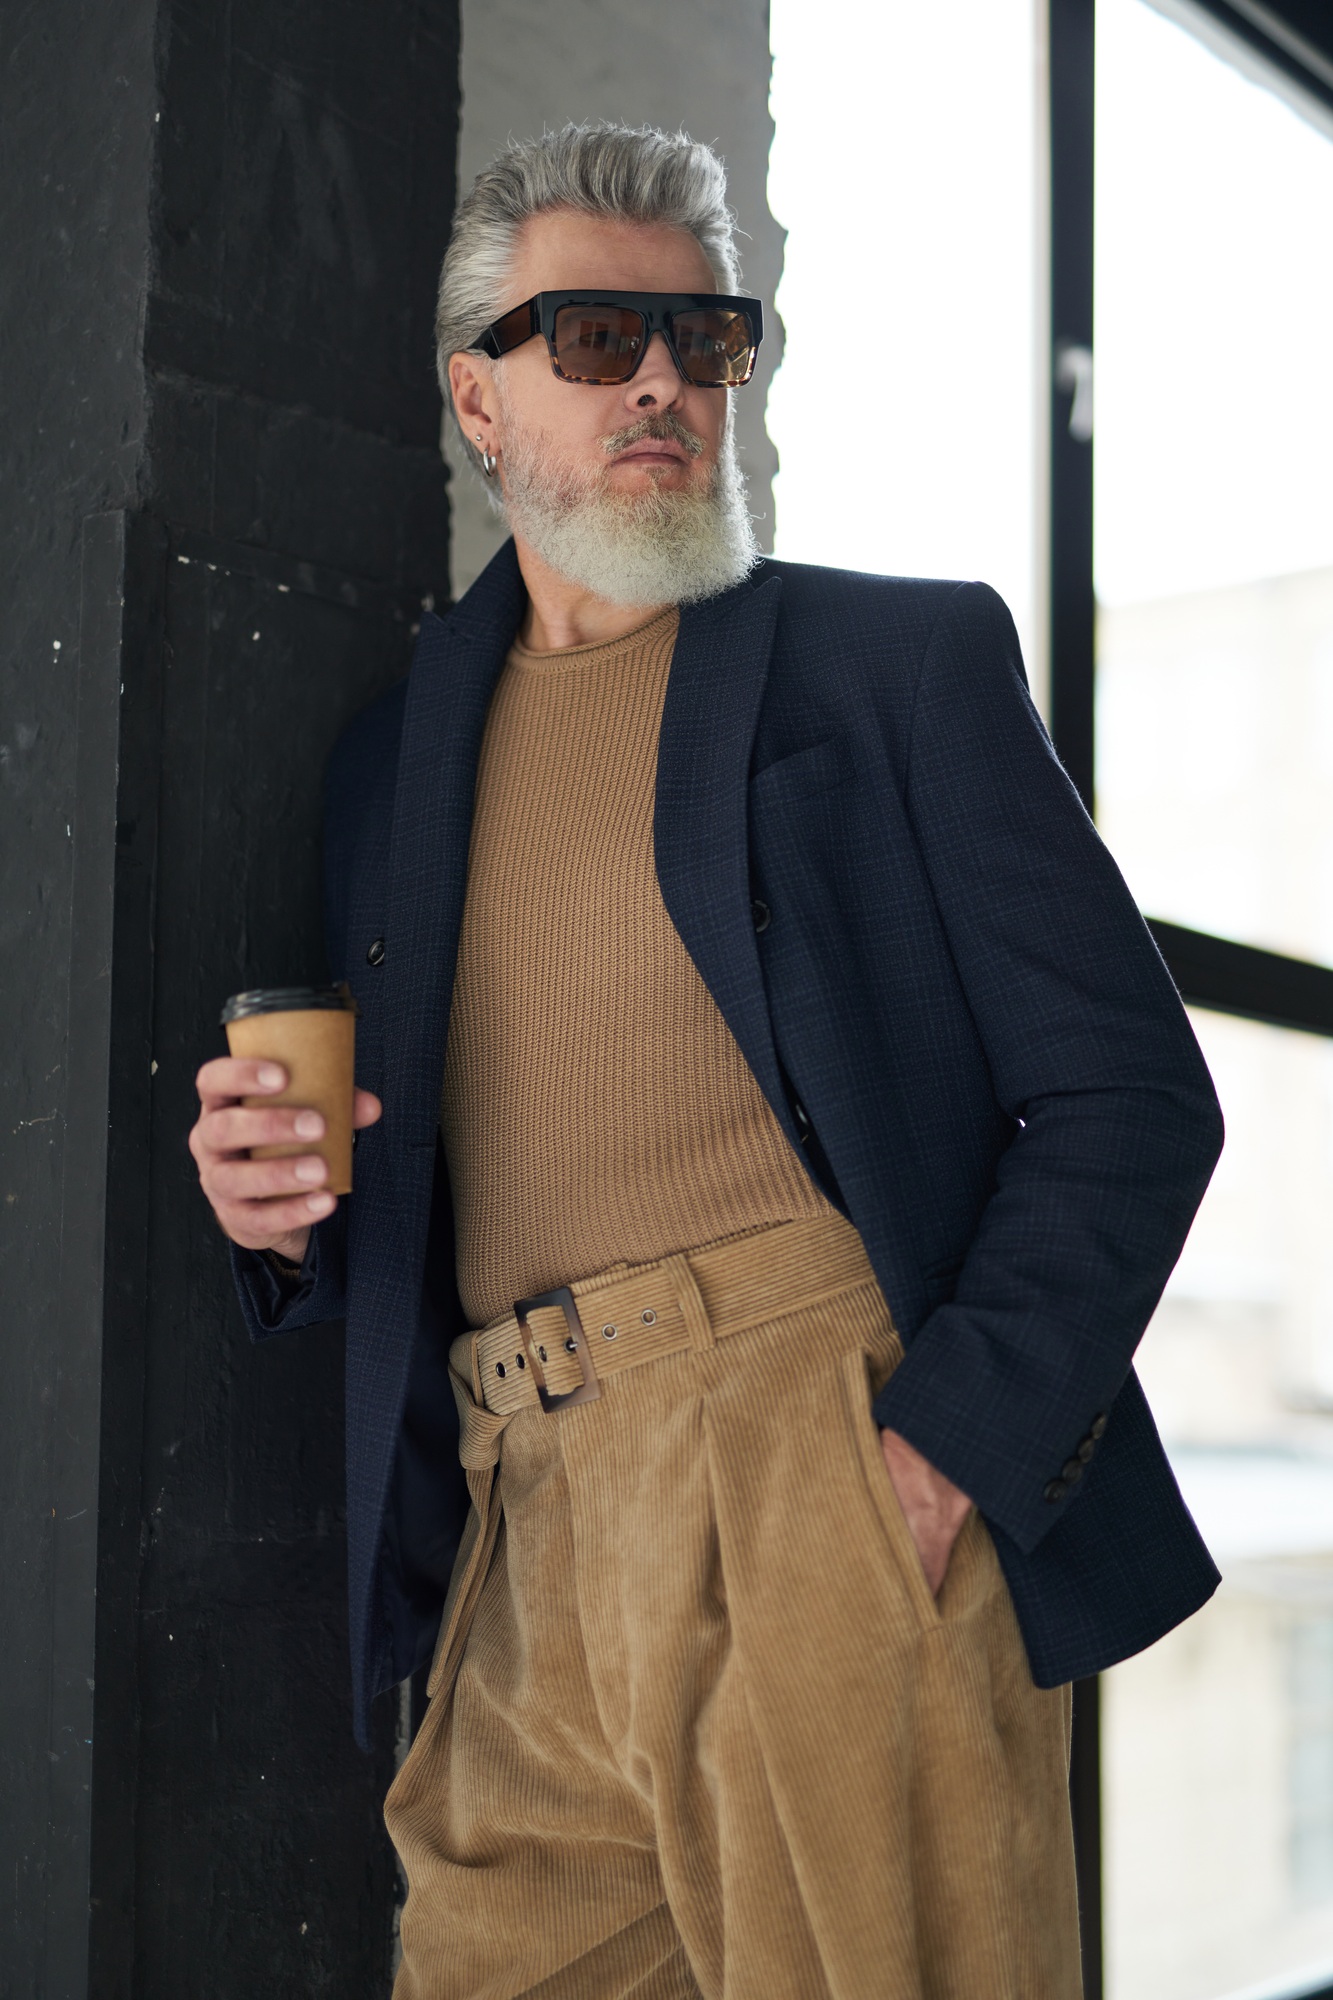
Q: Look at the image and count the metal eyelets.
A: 6